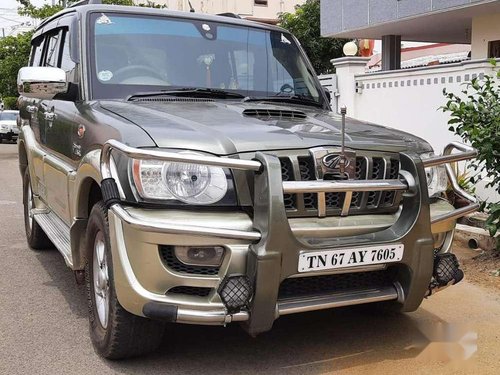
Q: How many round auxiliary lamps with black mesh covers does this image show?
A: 2